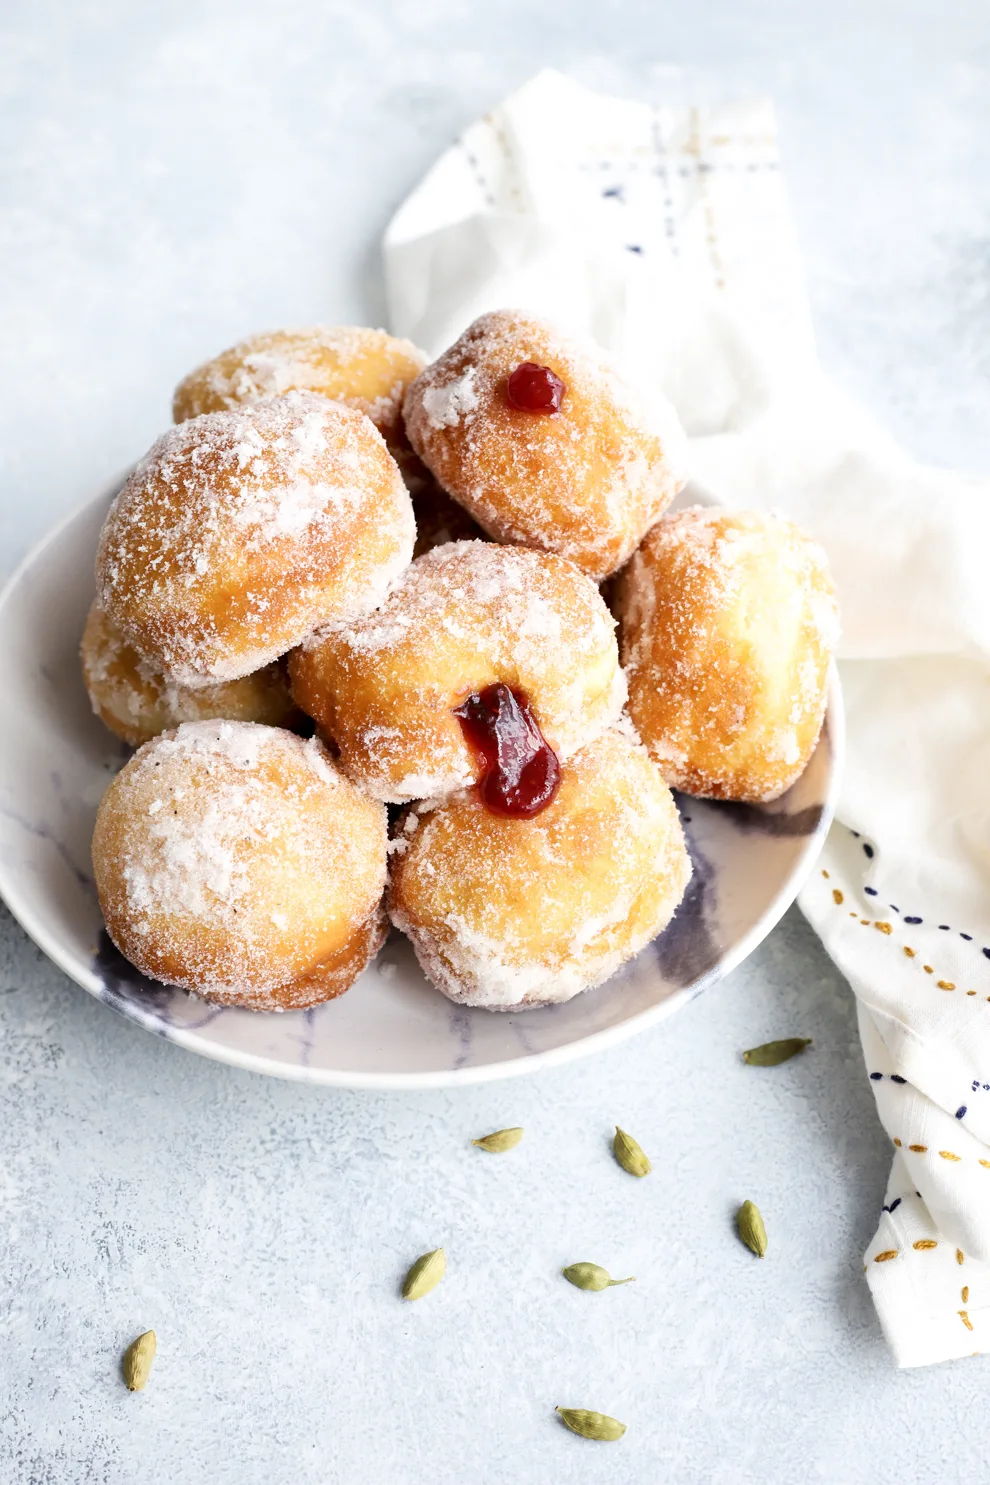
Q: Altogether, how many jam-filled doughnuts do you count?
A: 2